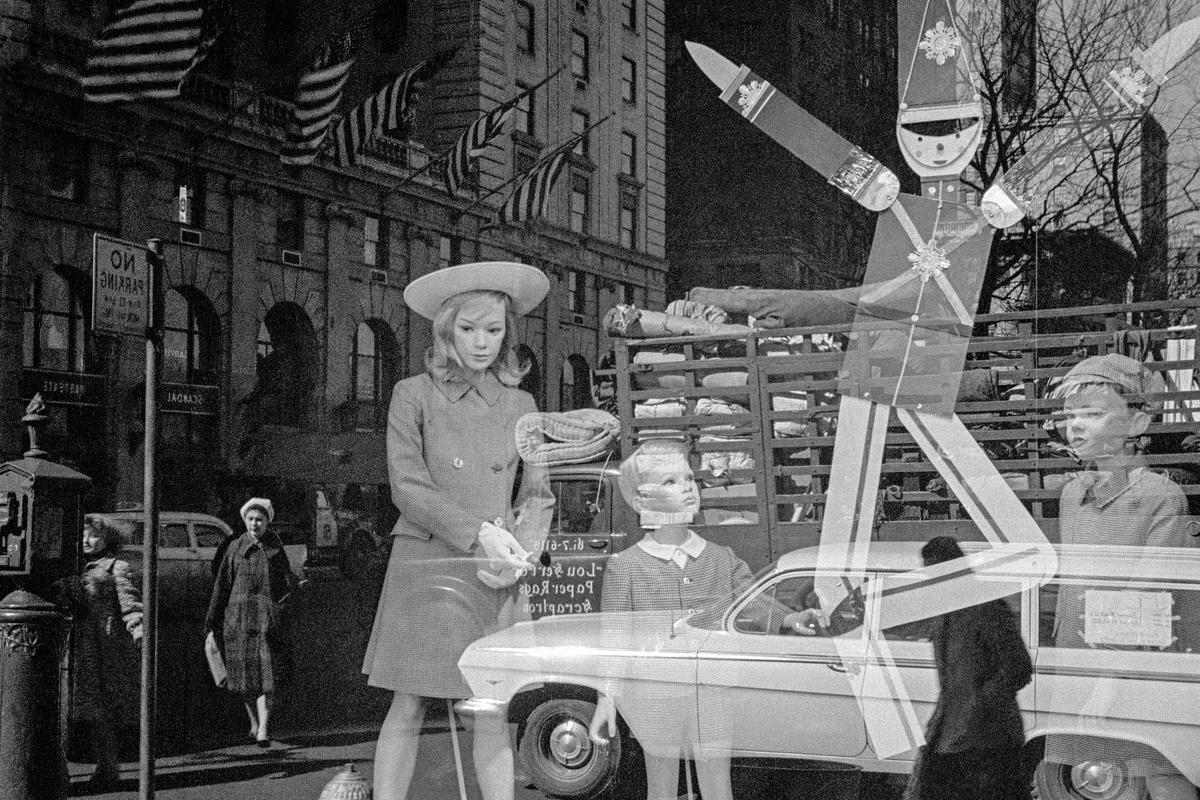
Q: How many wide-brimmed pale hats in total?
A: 1